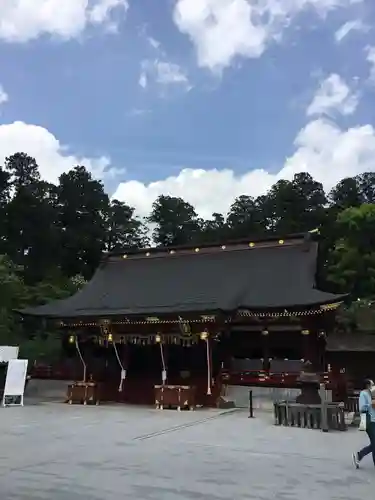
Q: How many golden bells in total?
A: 4